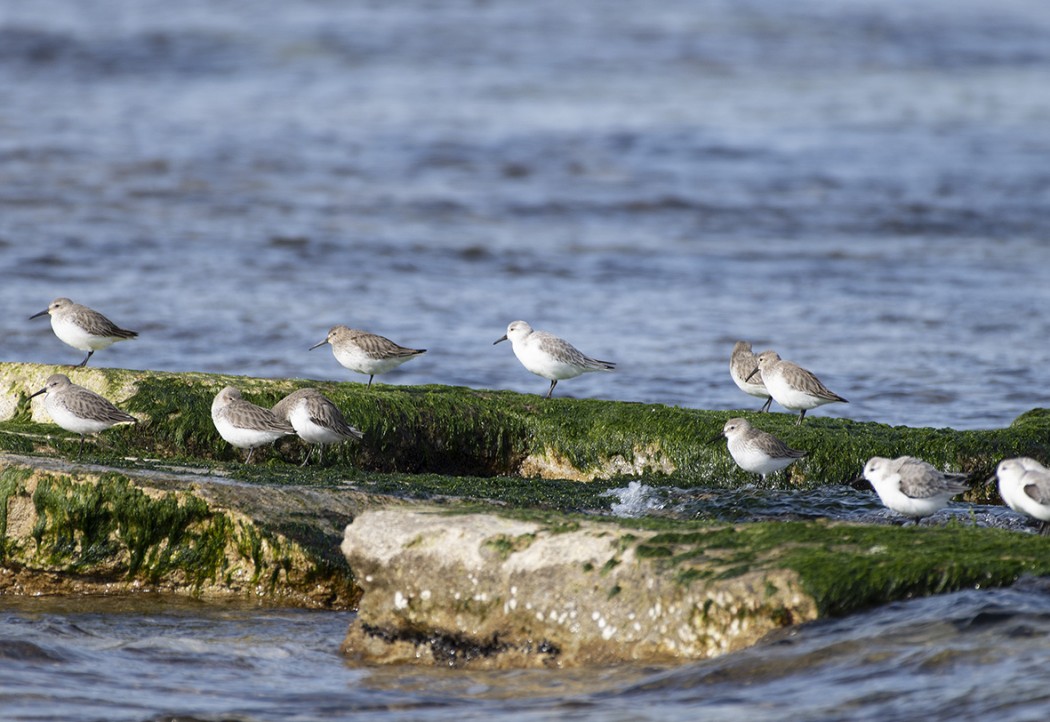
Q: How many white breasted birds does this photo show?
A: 11